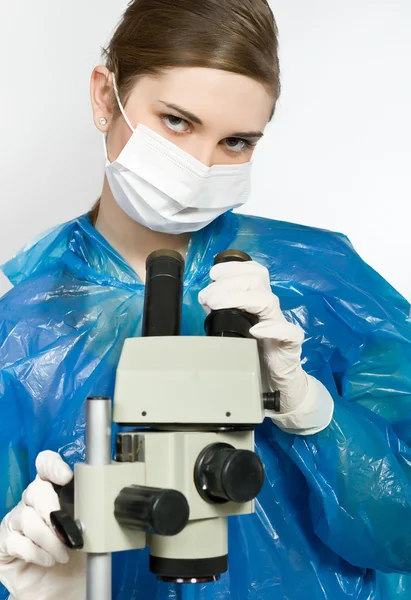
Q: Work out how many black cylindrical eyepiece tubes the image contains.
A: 2